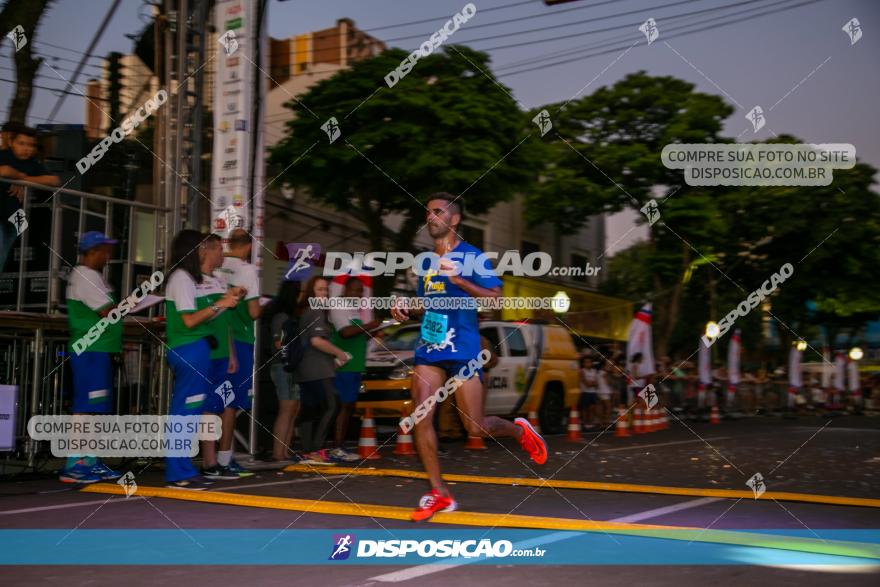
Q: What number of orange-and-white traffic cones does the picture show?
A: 11